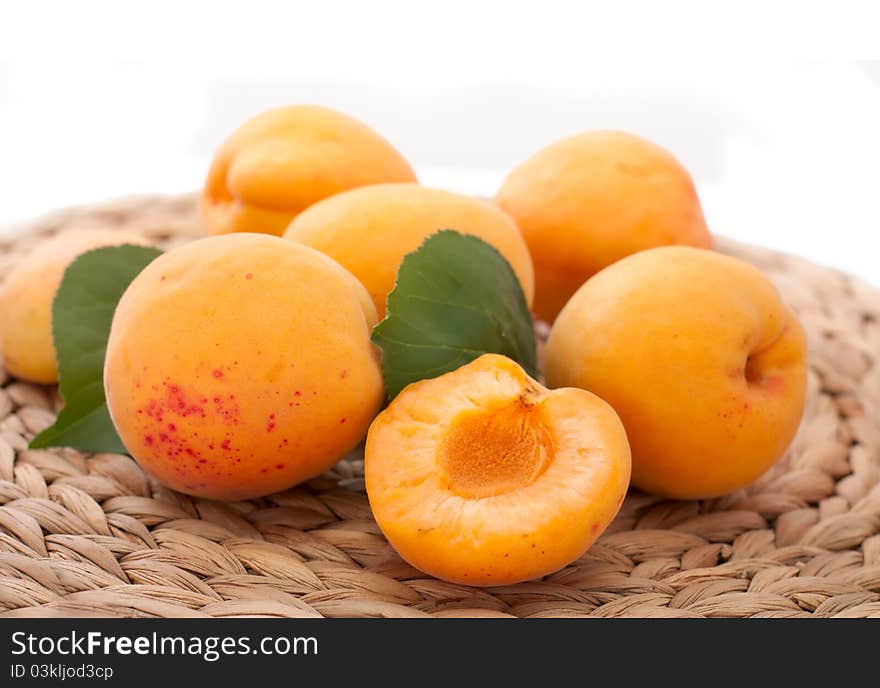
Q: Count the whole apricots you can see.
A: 6